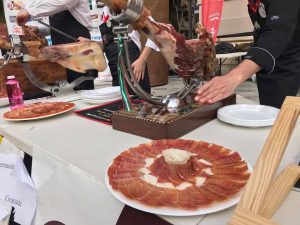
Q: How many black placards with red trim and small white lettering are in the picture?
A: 1